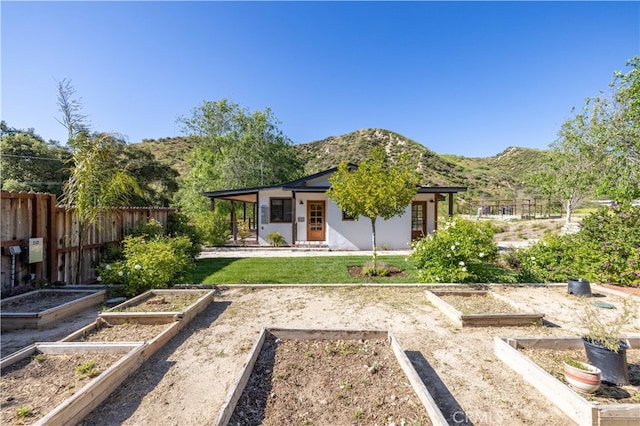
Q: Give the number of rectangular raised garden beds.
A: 7